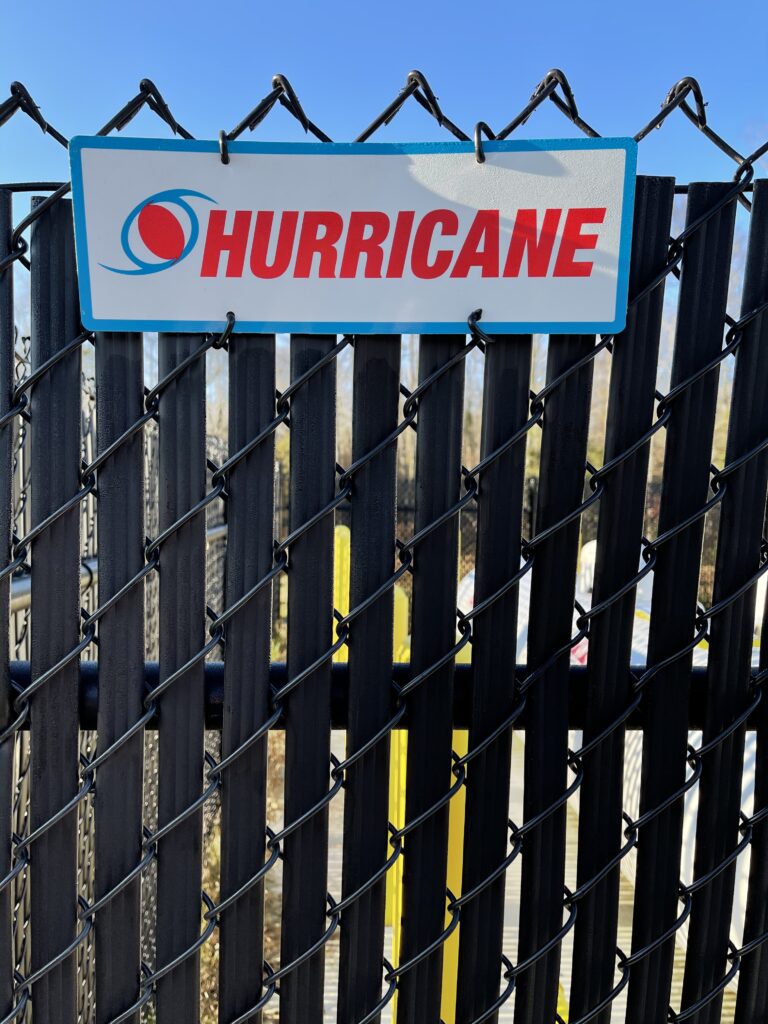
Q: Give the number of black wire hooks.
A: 4